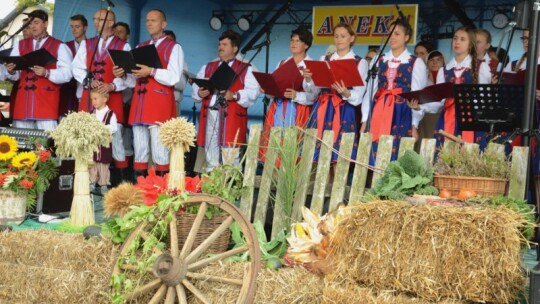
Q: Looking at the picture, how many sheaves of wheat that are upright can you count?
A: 2